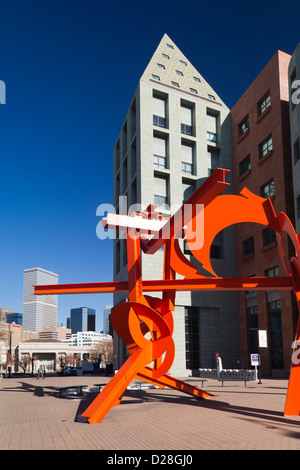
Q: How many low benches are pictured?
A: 5